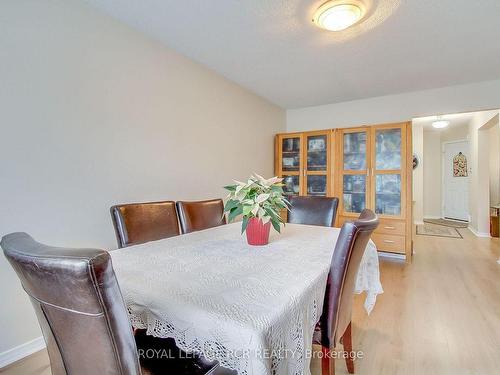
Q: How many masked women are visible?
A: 0